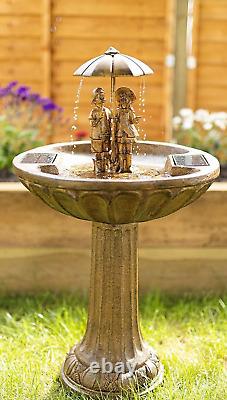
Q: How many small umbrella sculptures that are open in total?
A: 1